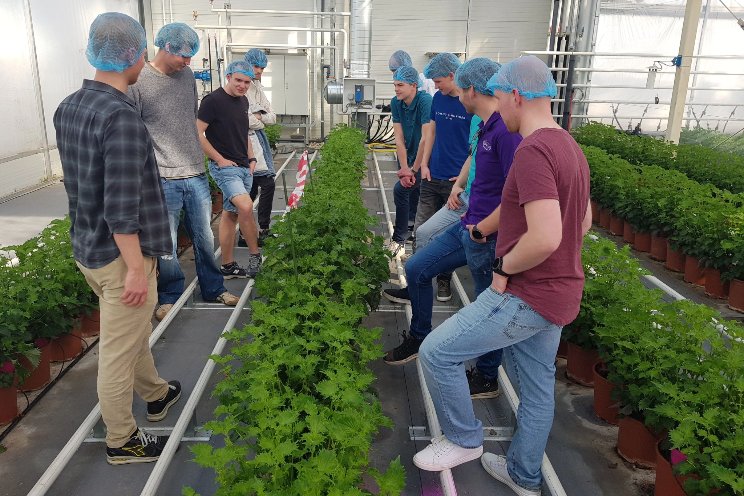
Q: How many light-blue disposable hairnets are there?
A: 9